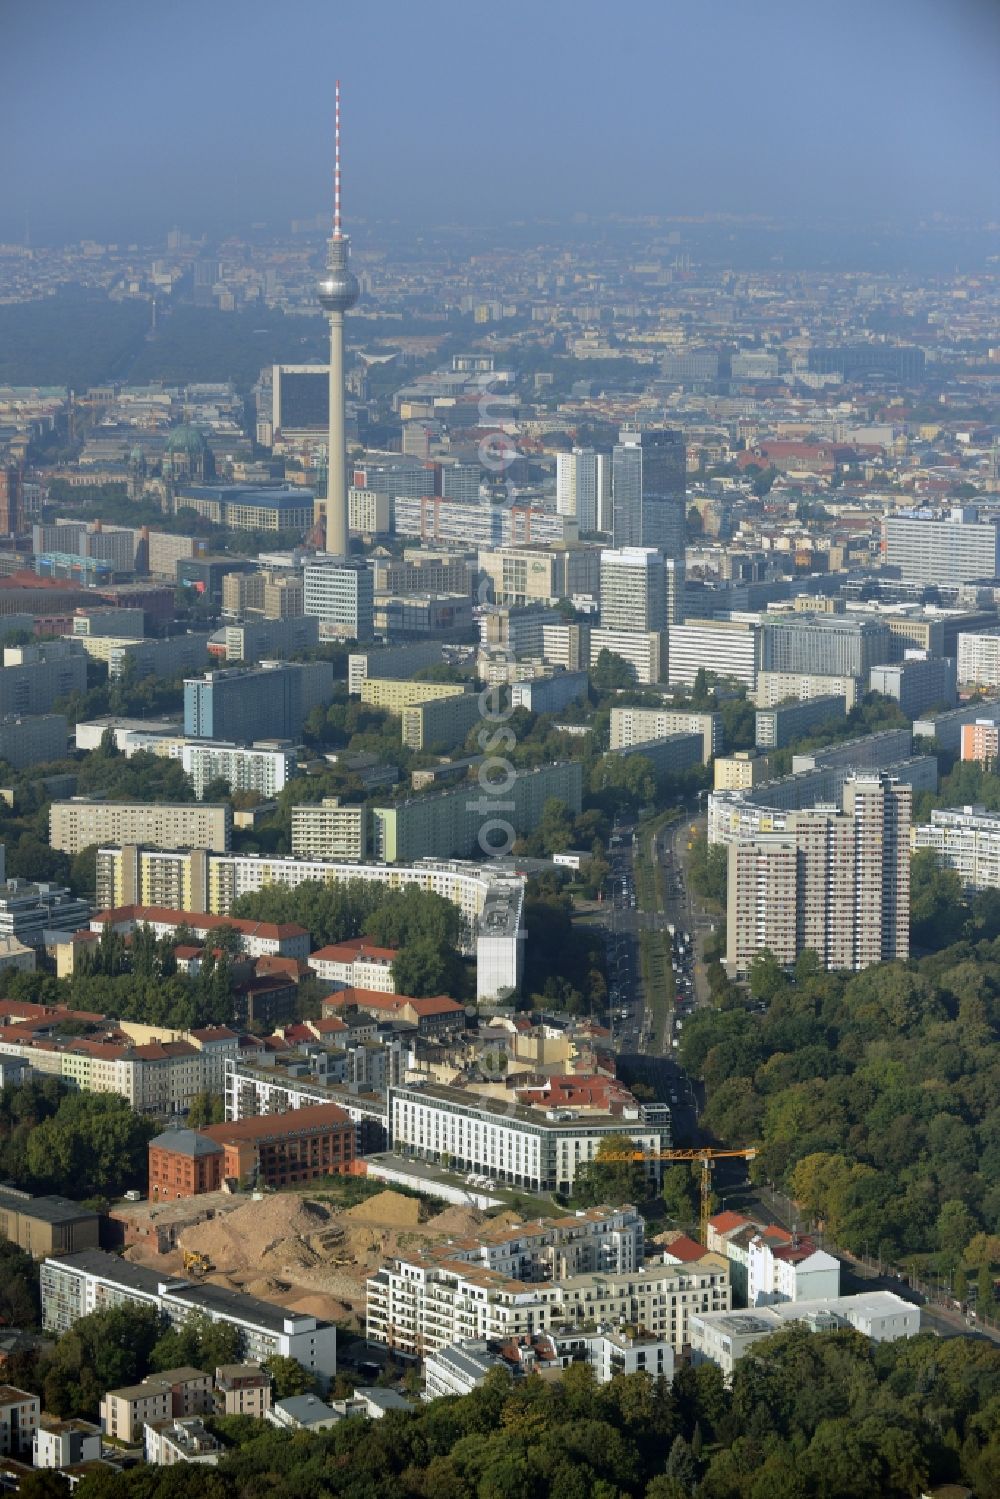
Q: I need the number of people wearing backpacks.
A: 0